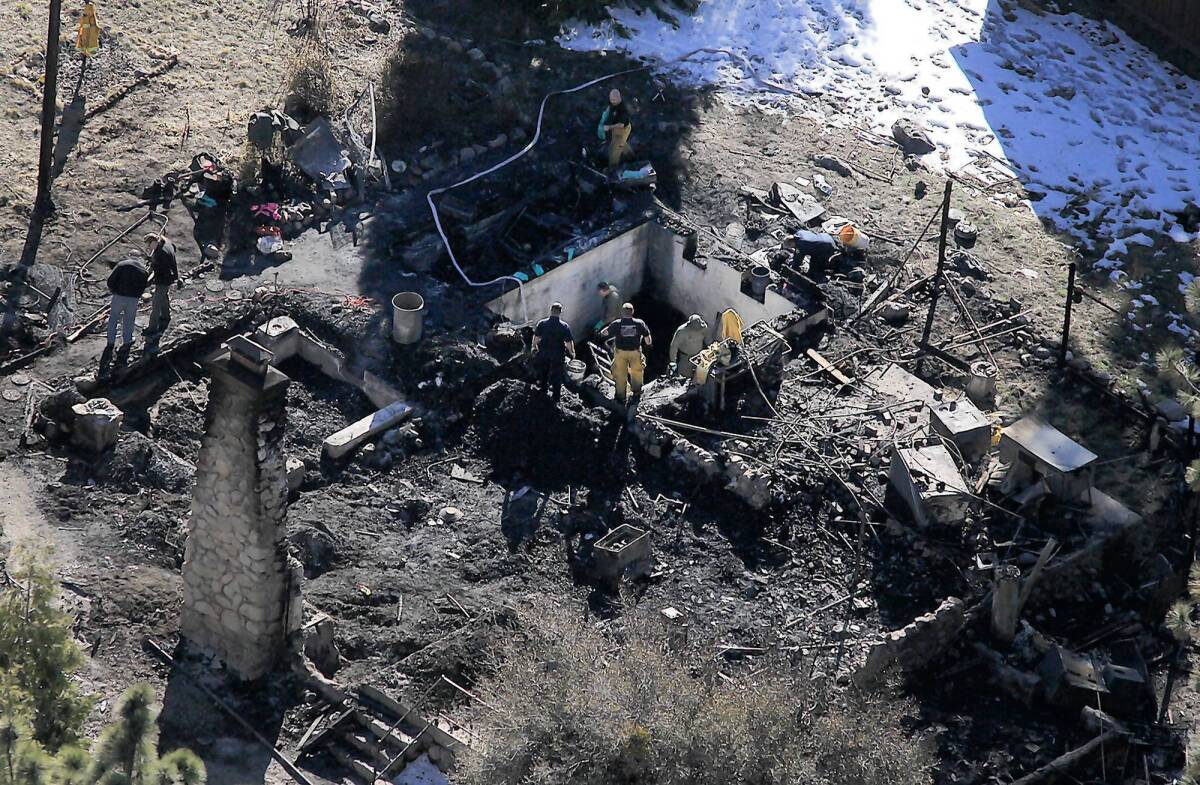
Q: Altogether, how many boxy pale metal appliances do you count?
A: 3